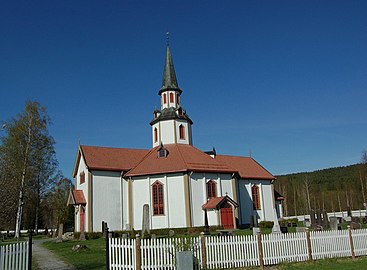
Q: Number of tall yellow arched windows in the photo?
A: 0